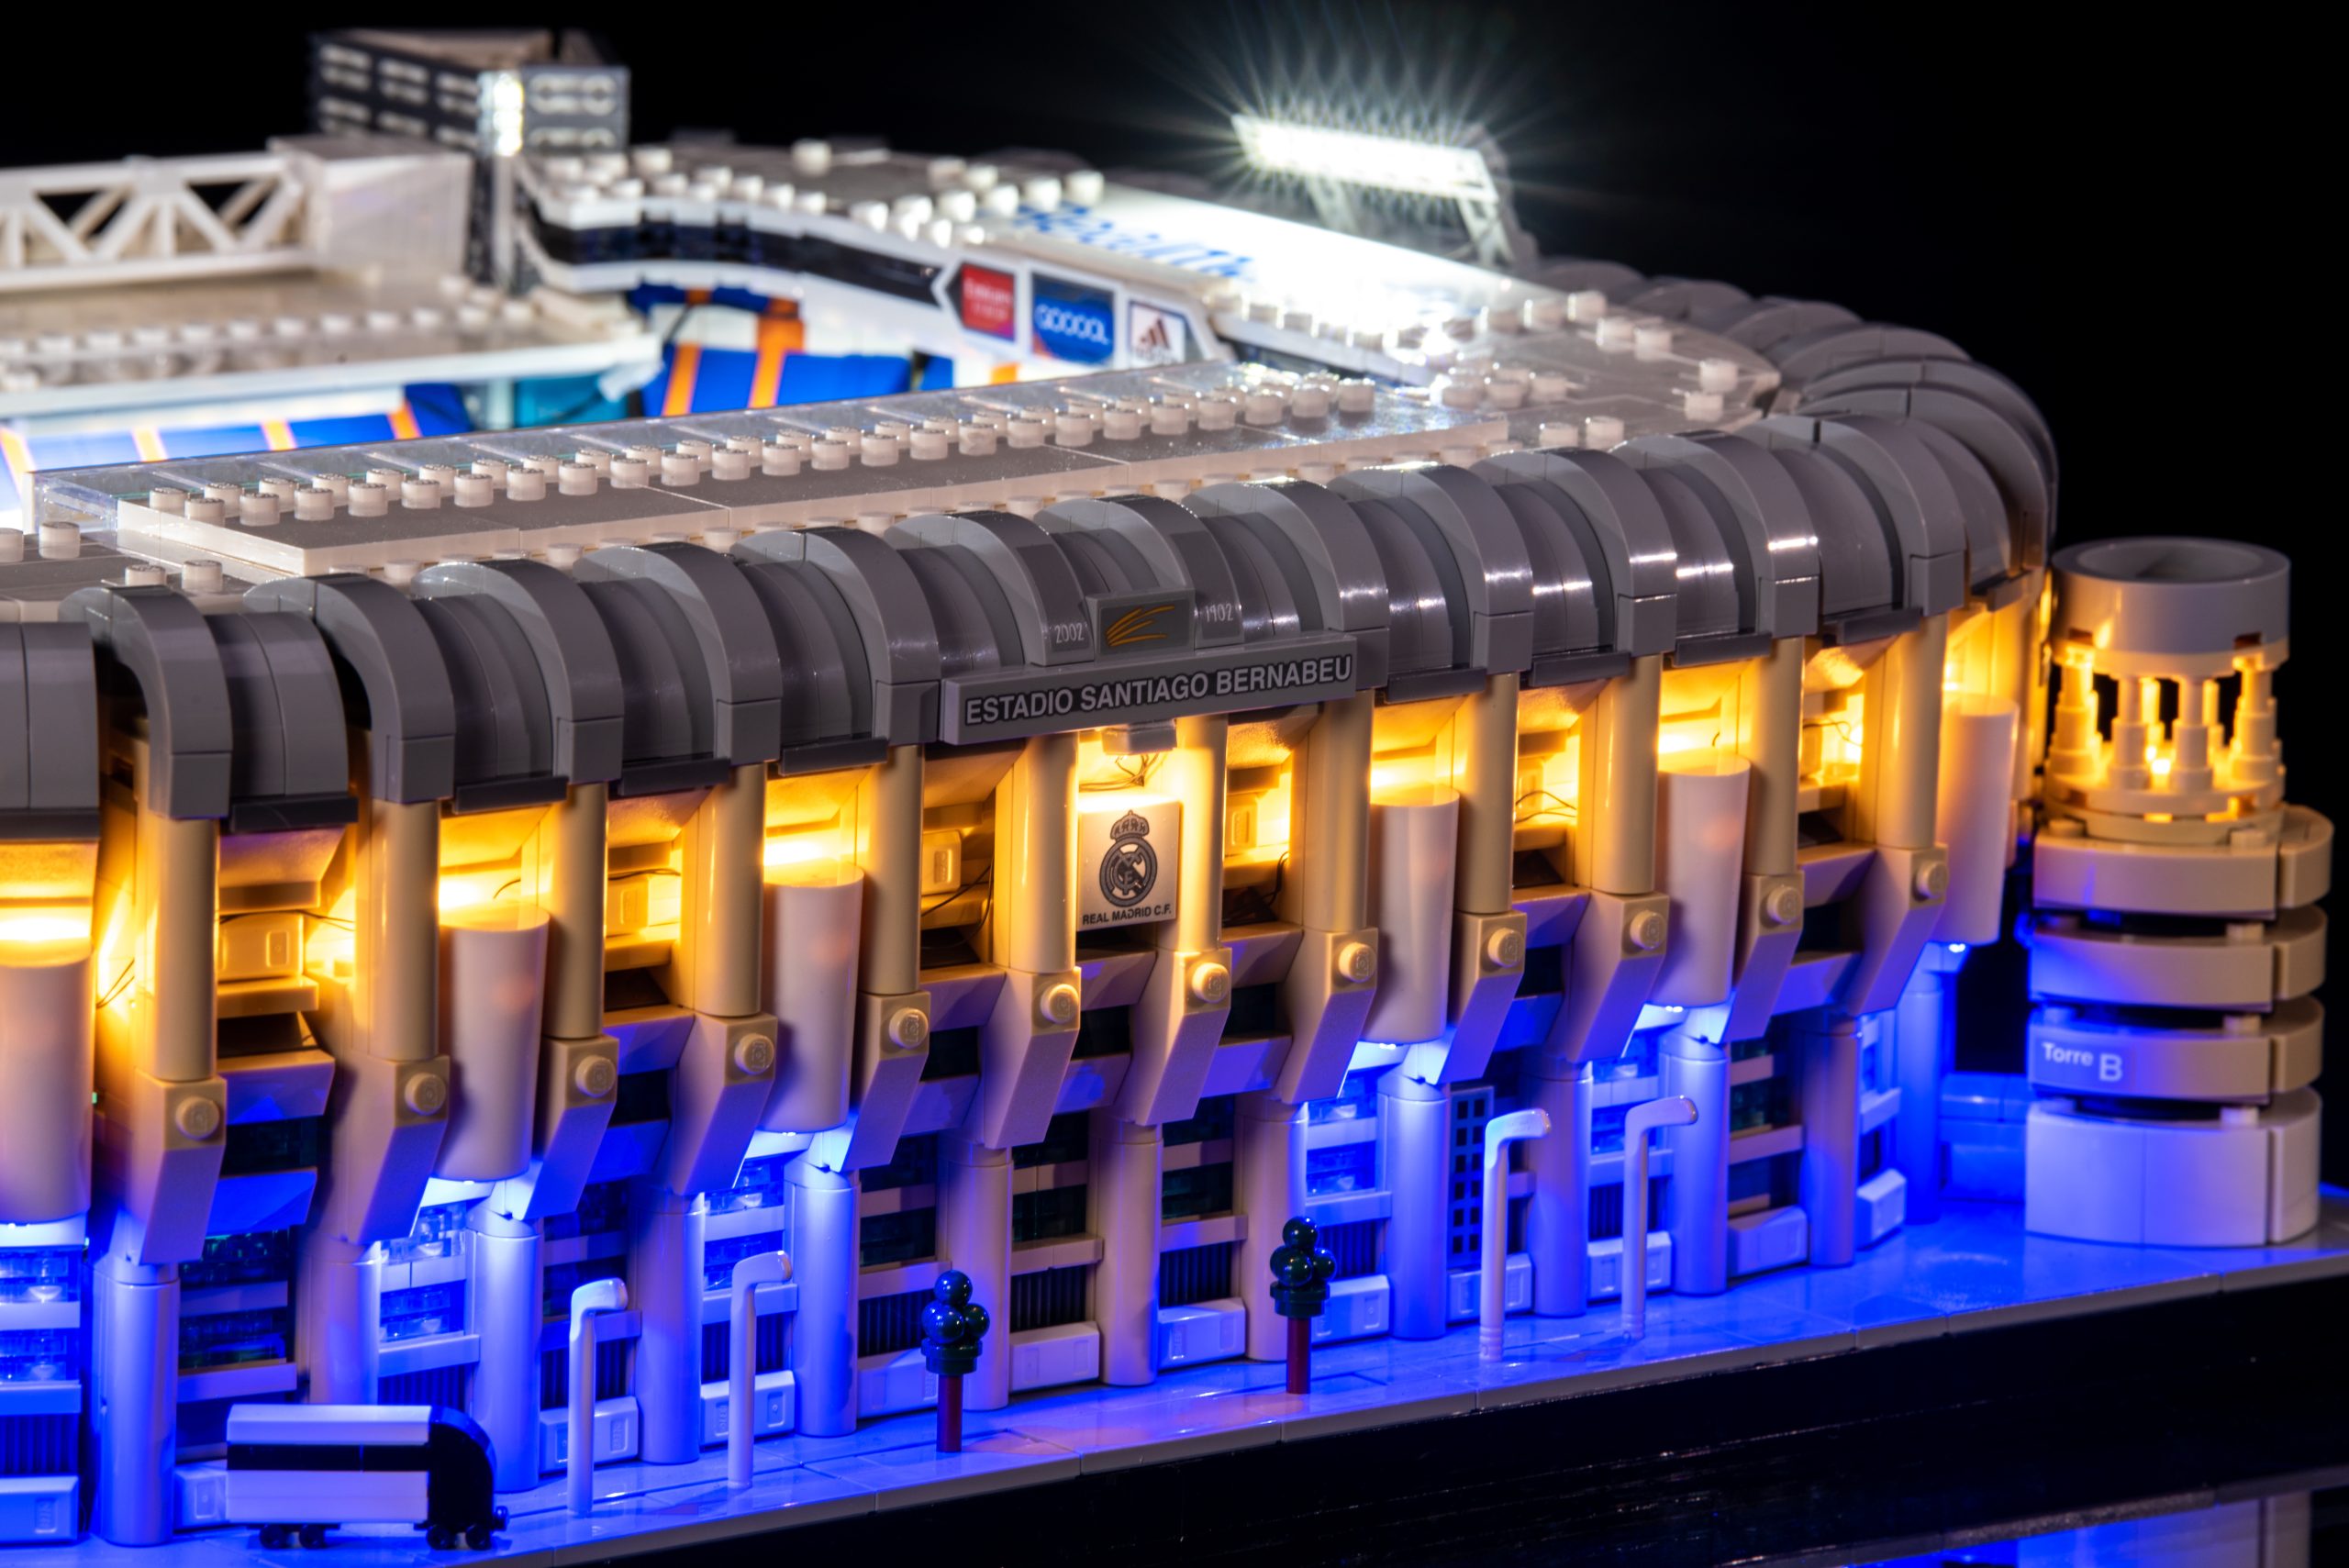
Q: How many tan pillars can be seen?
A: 12